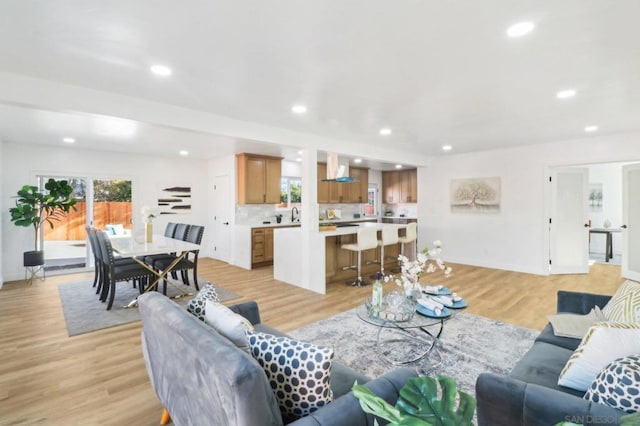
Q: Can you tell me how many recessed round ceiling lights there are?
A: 13